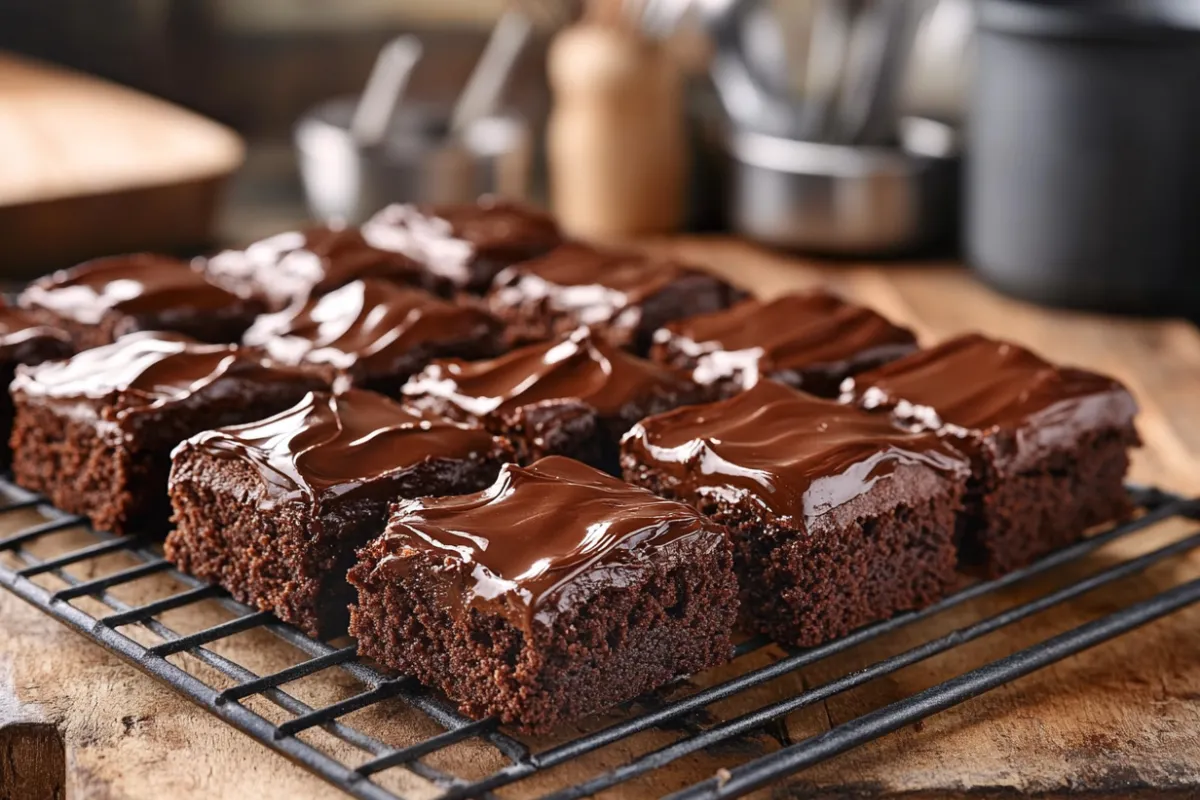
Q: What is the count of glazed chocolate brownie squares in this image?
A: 13